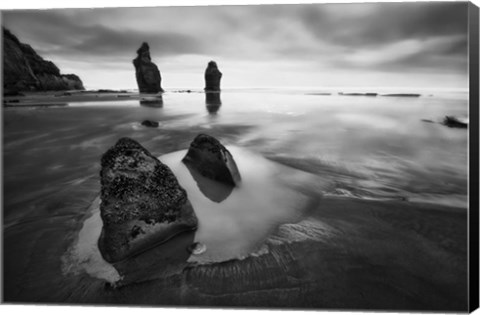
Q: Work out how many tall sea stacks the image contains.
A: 2